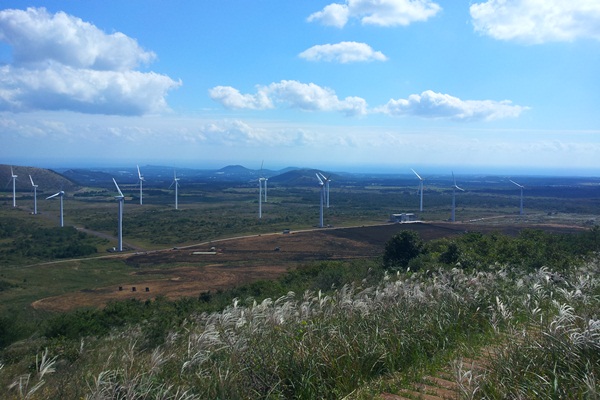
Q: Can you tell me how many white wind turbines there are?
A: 13